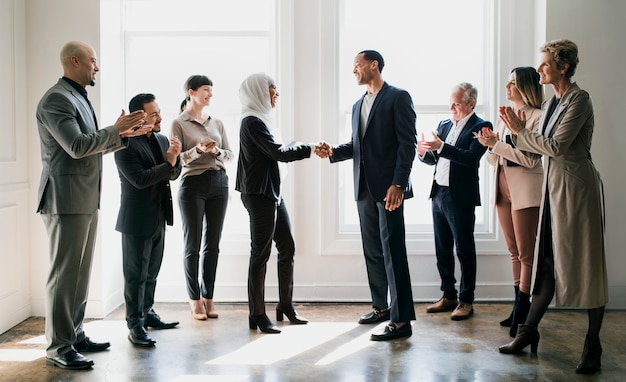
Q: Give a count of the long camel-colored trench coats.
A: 1